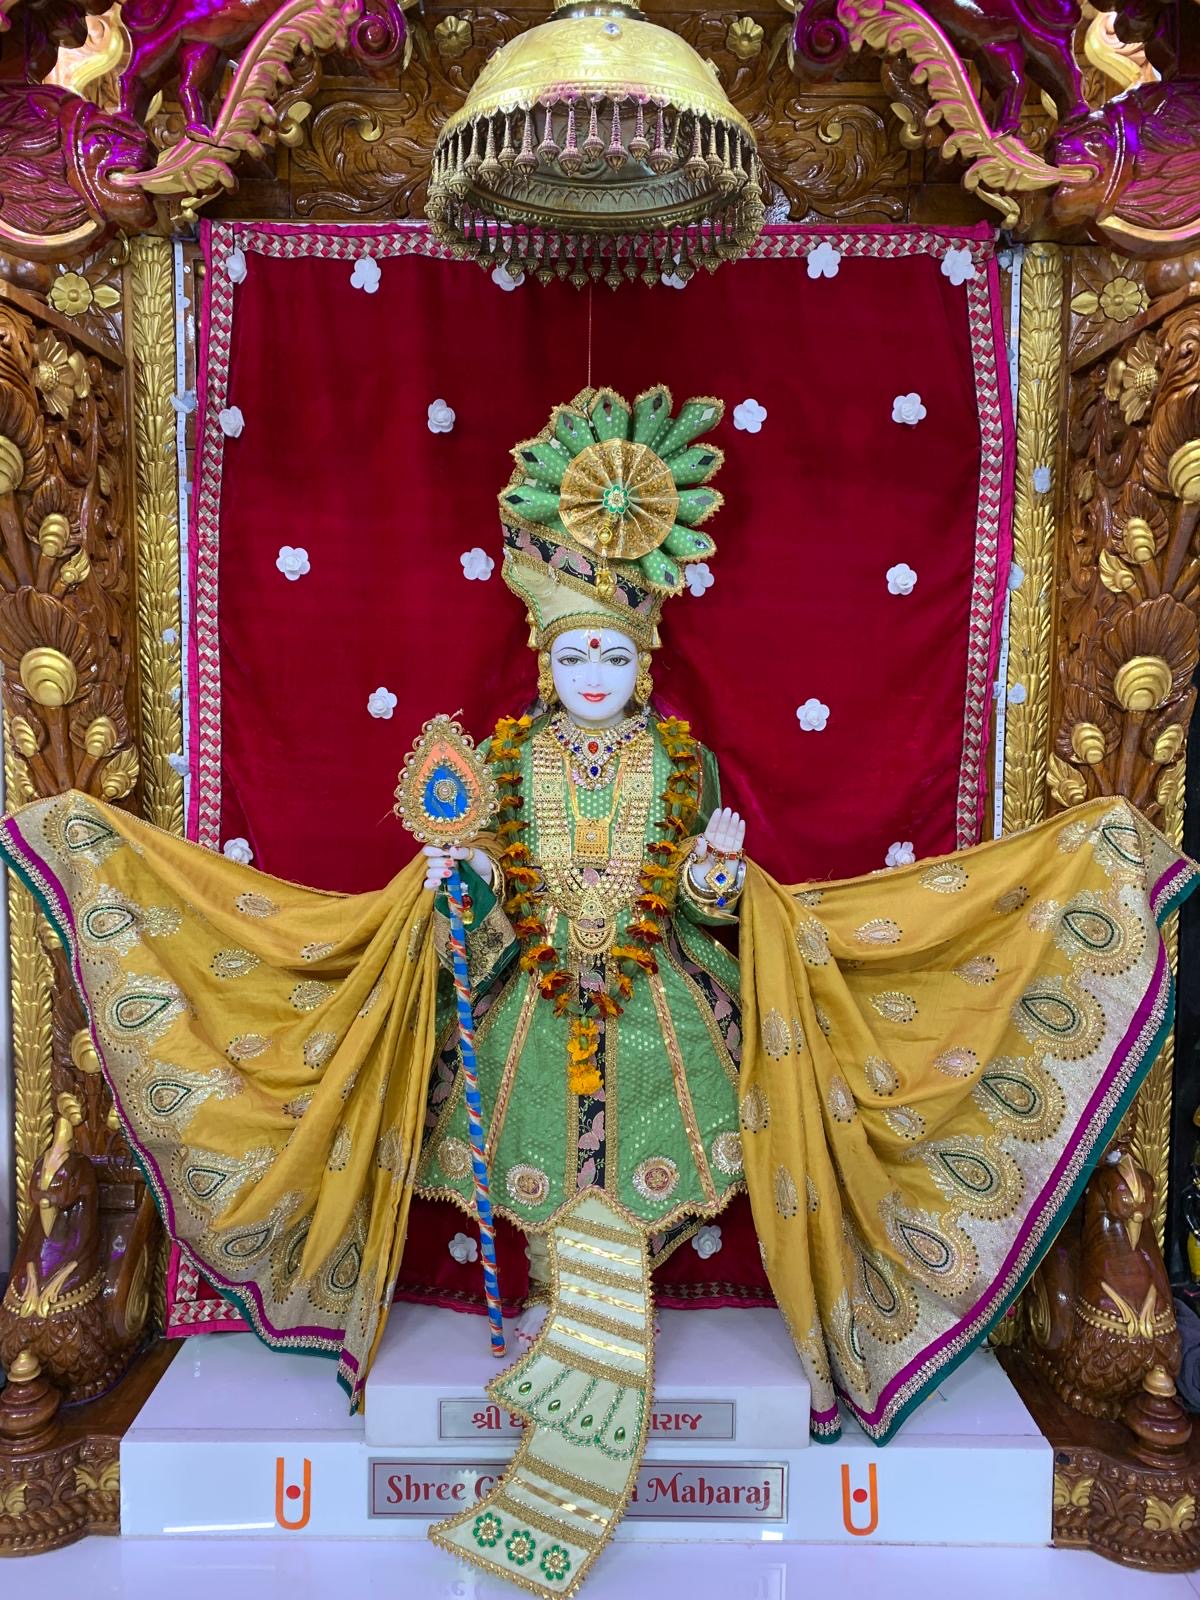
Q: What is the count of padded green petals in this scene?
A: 10